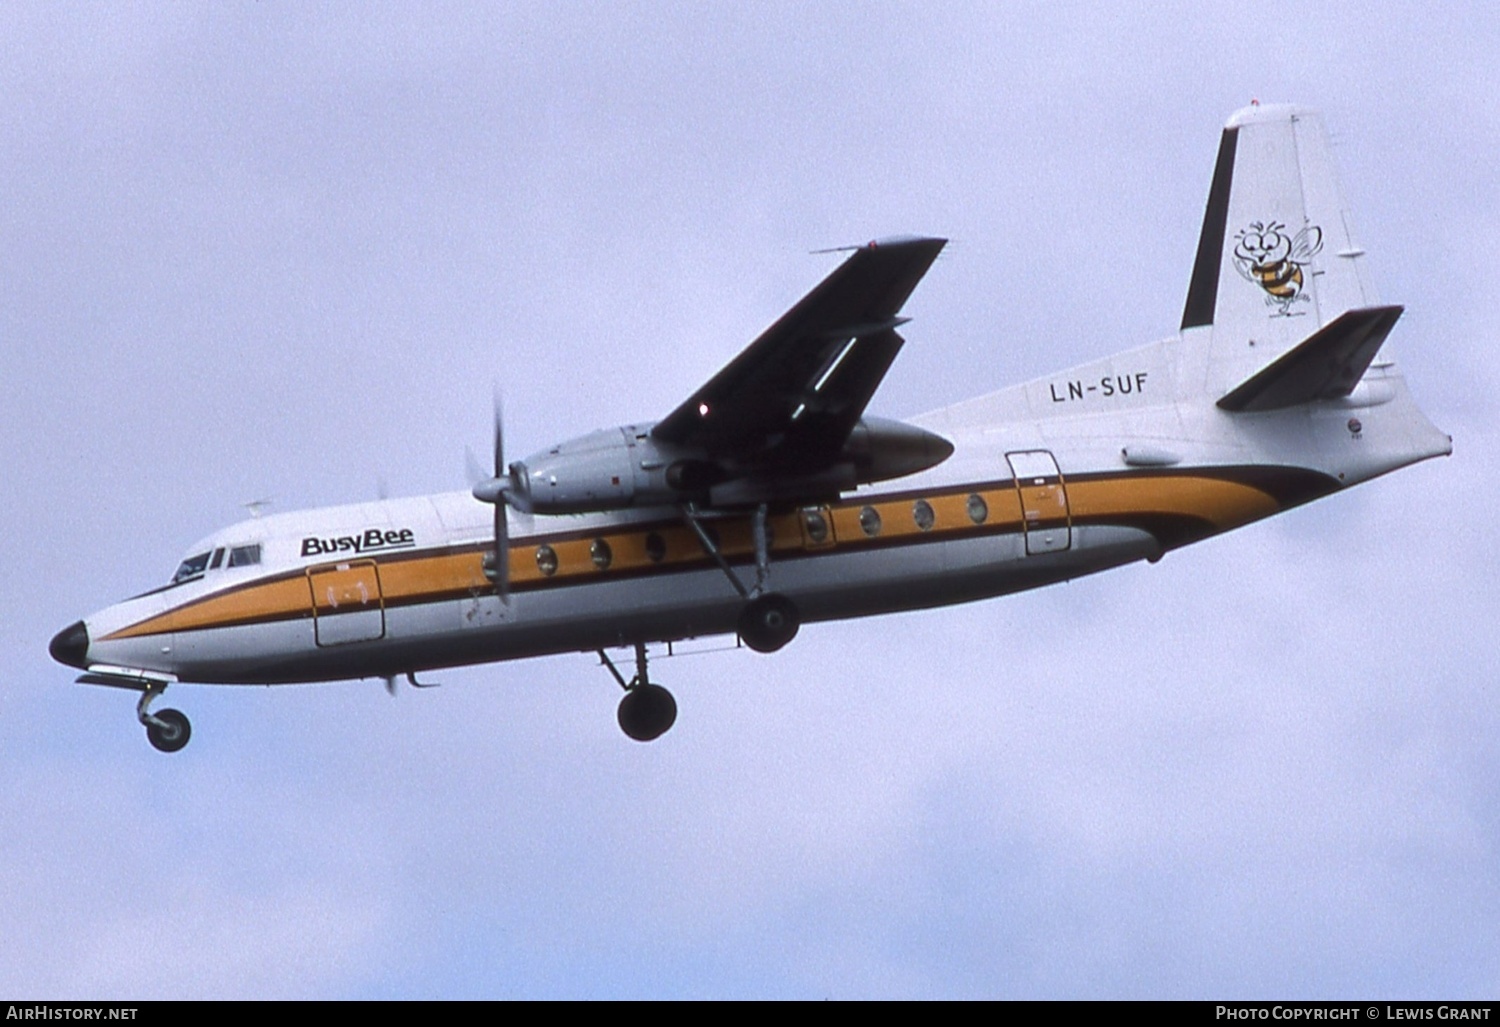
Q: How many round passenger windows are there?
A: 10